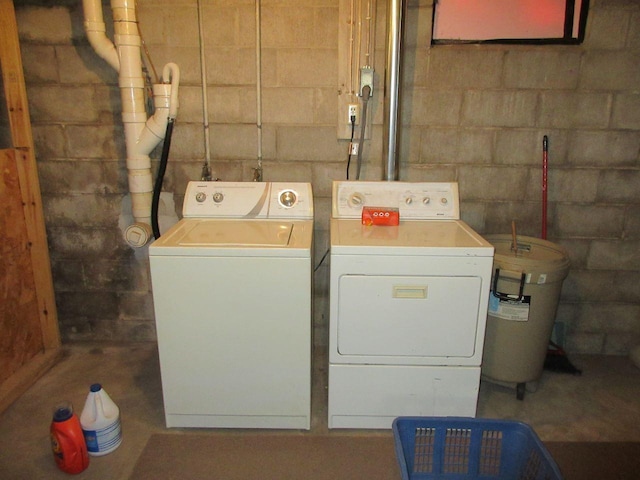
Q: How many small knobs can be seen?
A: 5